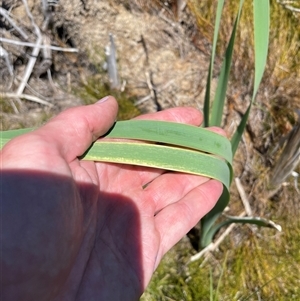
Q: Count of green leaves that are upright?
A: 3